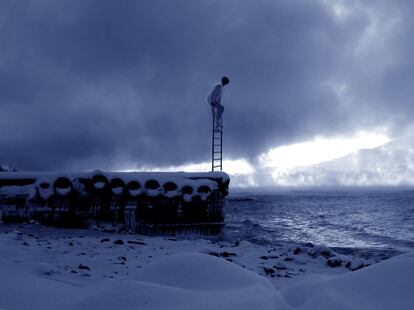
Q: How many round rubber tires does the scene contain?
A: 9